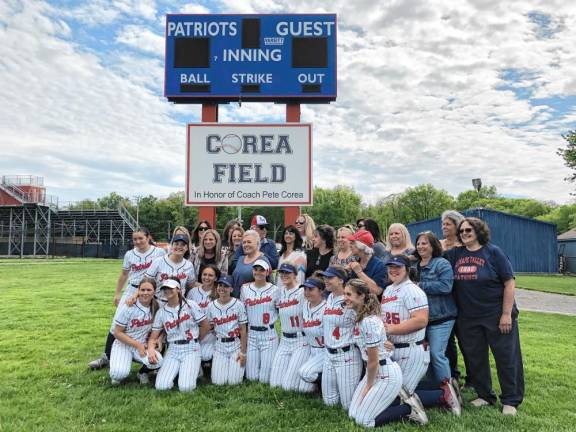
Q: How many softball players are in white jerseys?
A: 12